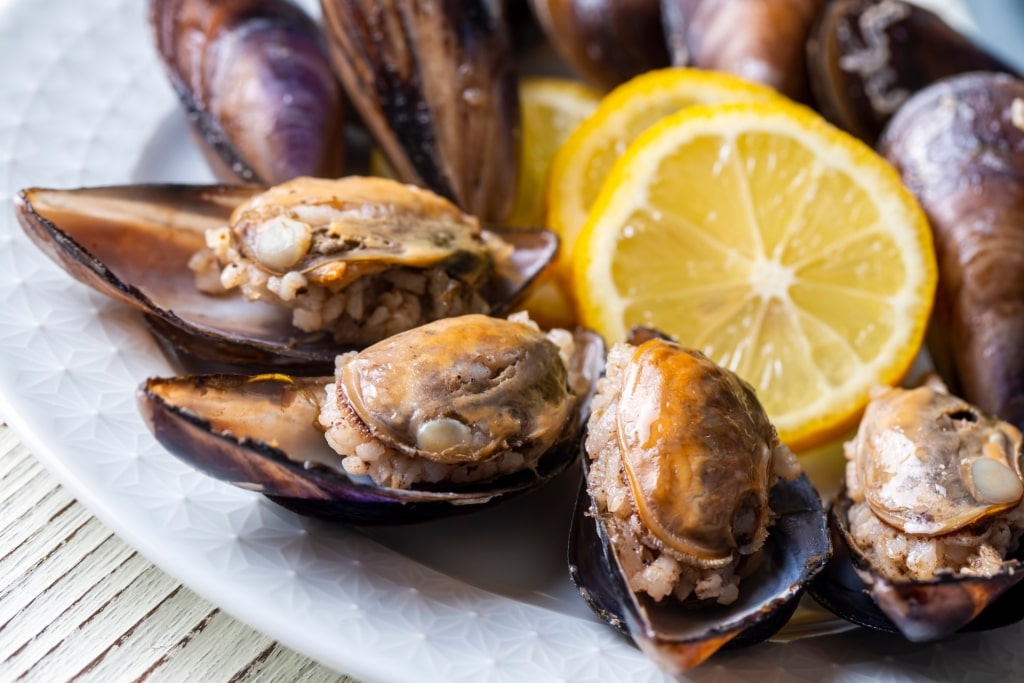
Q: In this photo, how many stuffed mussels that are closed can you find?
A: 6